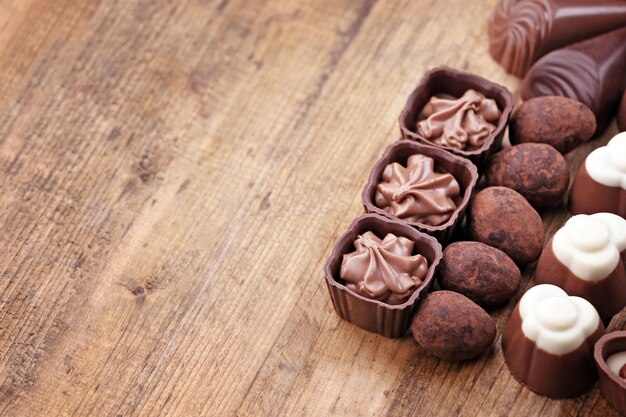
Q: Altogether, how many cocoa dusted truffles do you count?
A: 5